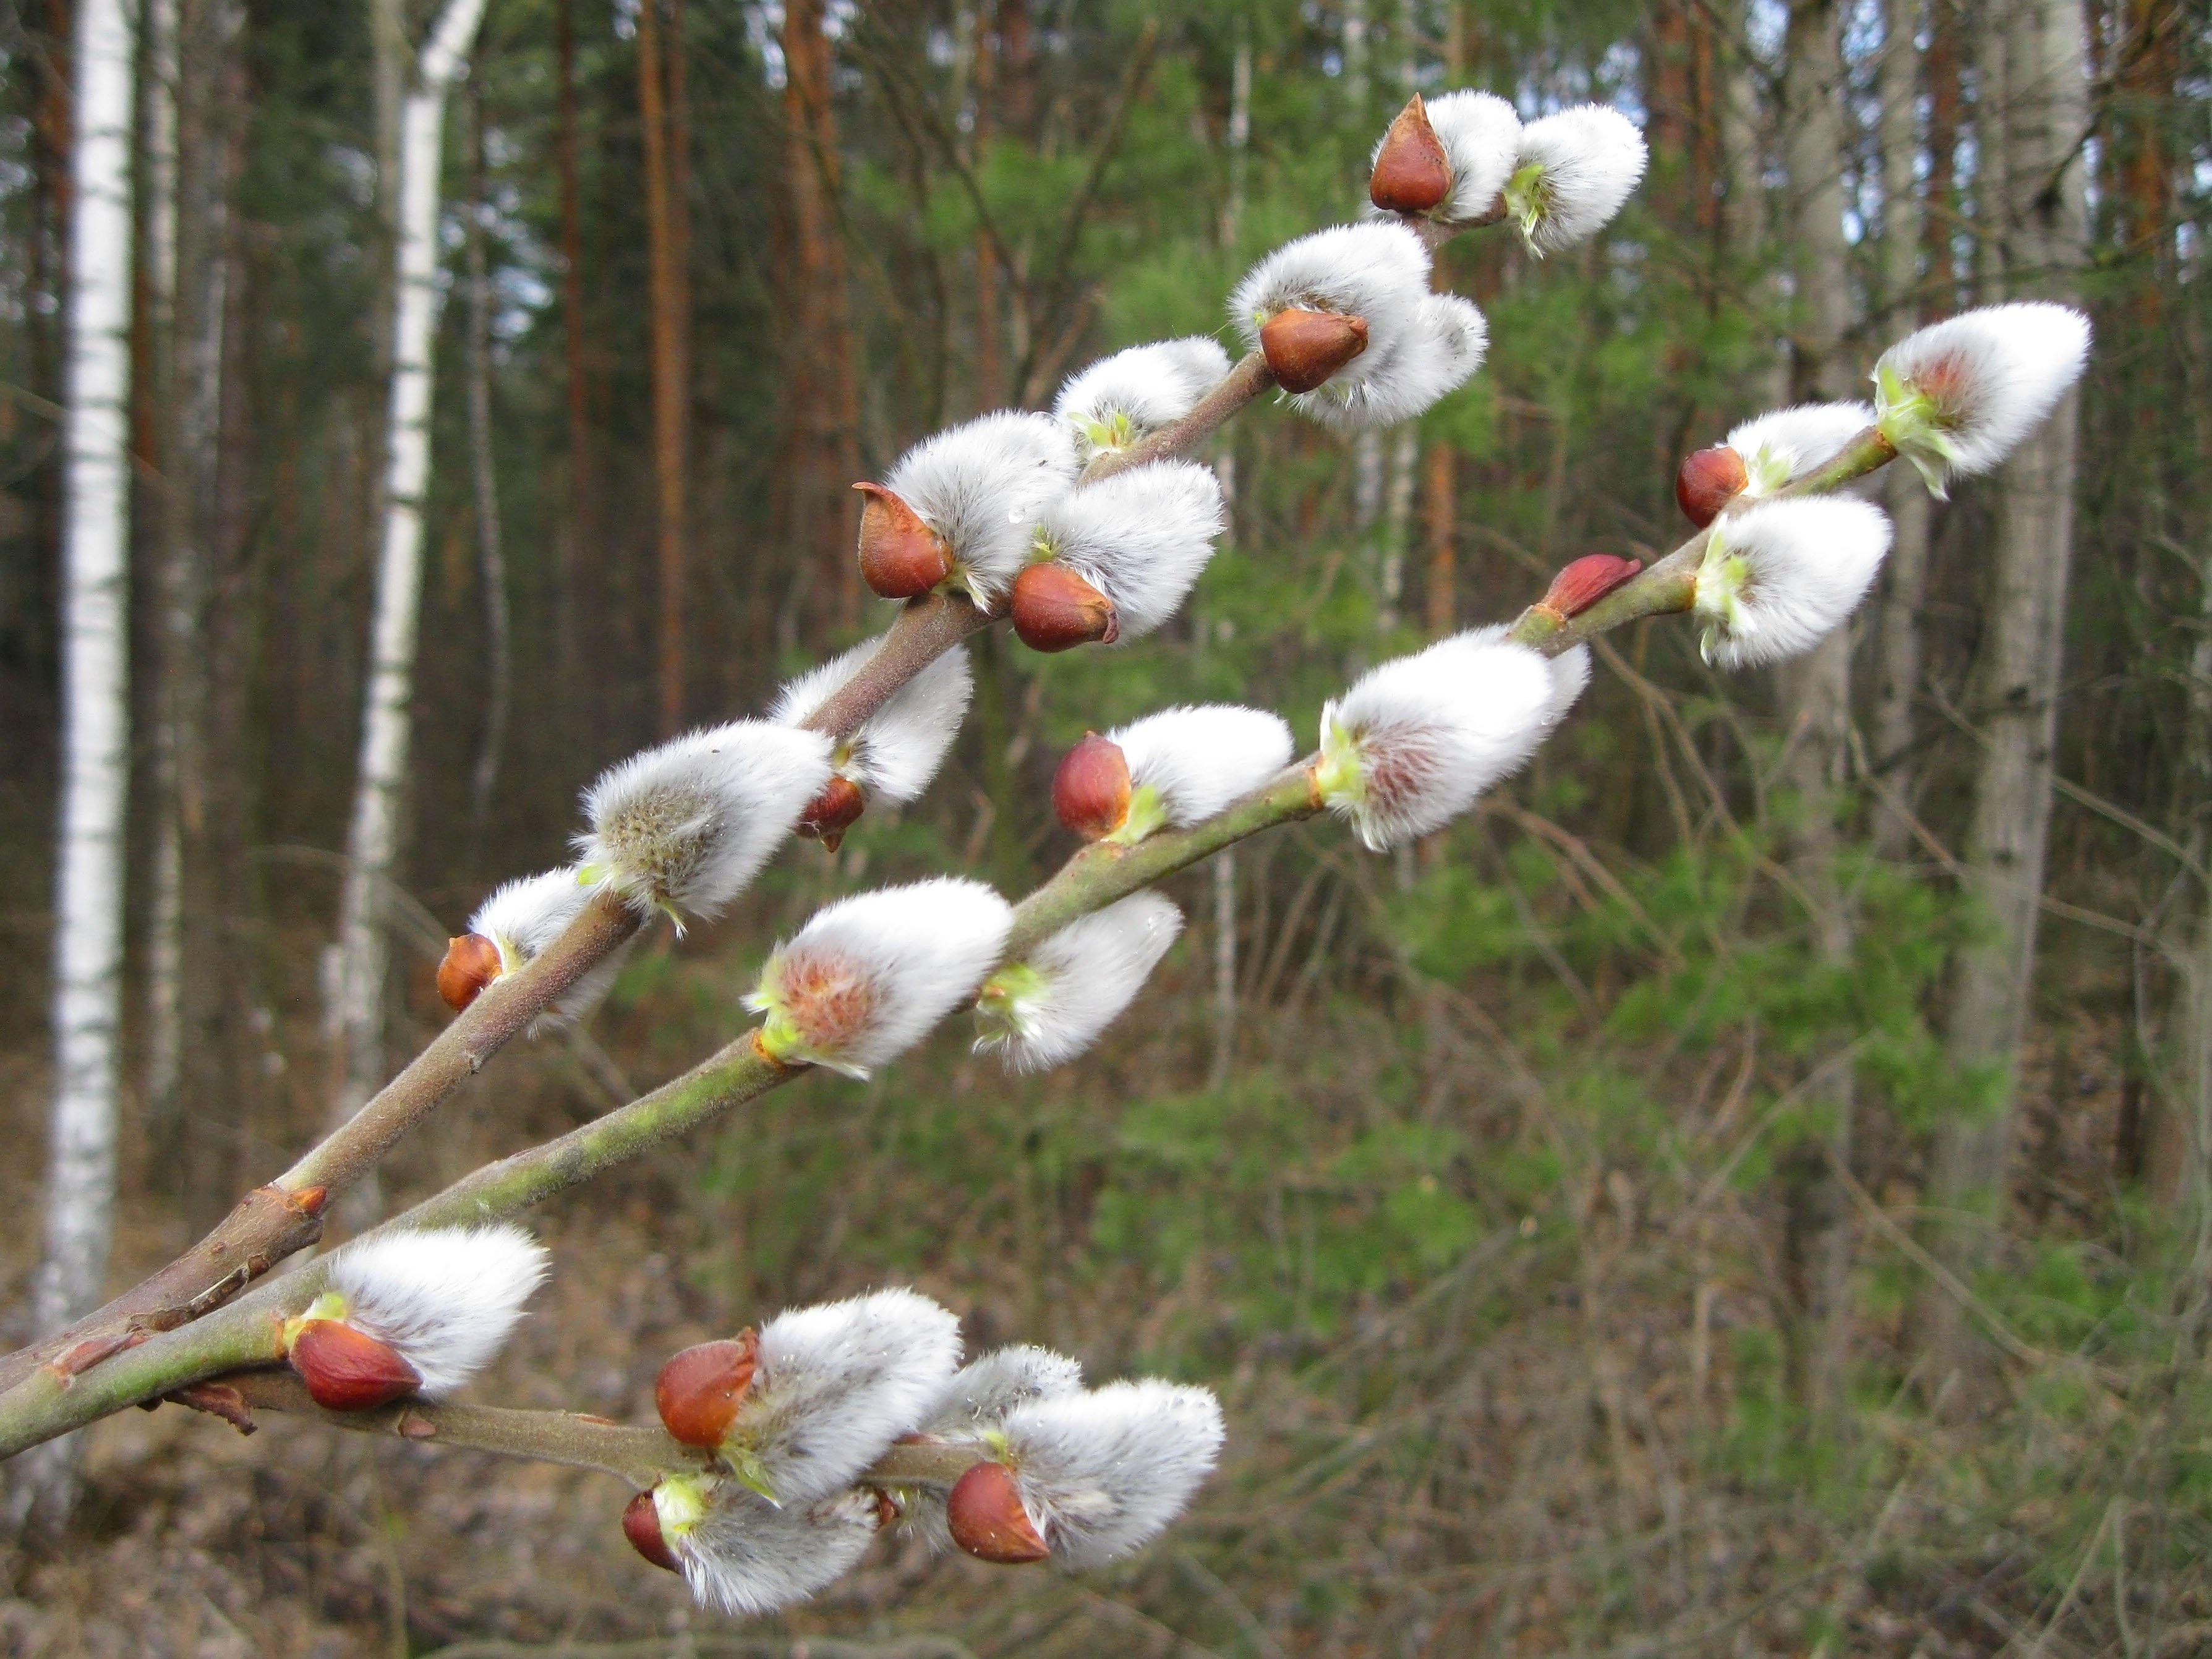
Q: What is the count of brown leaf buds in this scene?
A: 13